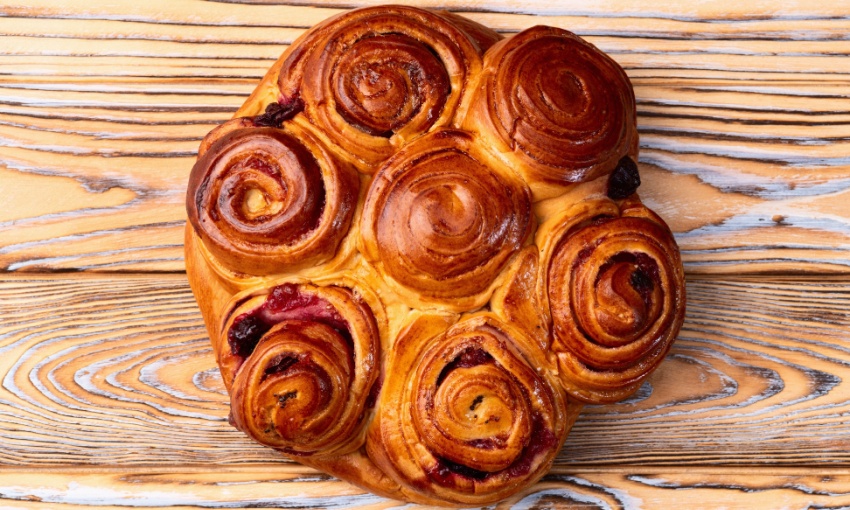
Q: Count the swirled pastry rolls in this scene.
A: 7